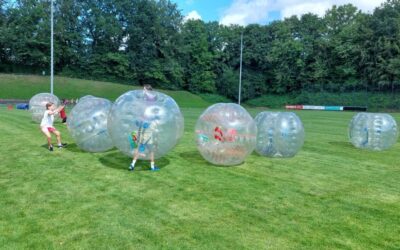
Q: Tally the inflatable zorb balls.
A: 6